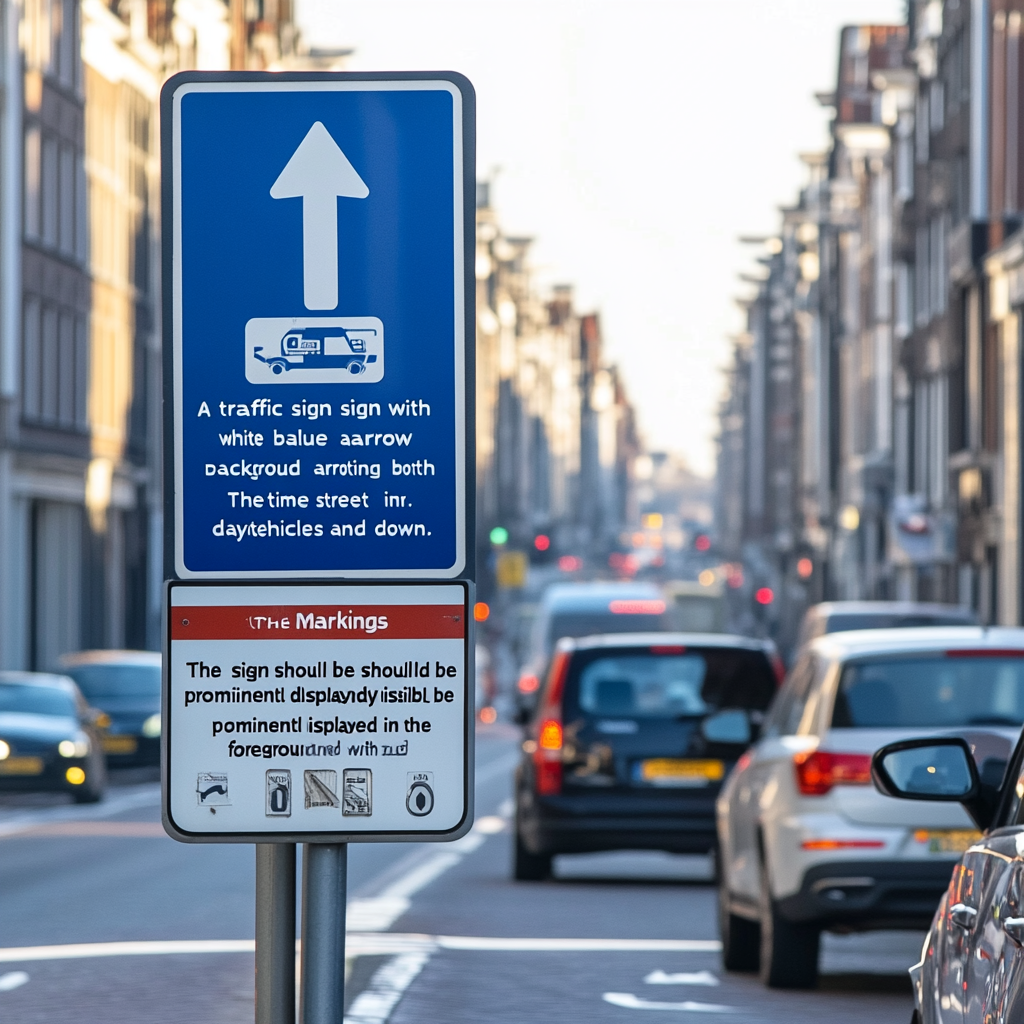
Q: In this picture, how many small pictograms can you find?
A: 5